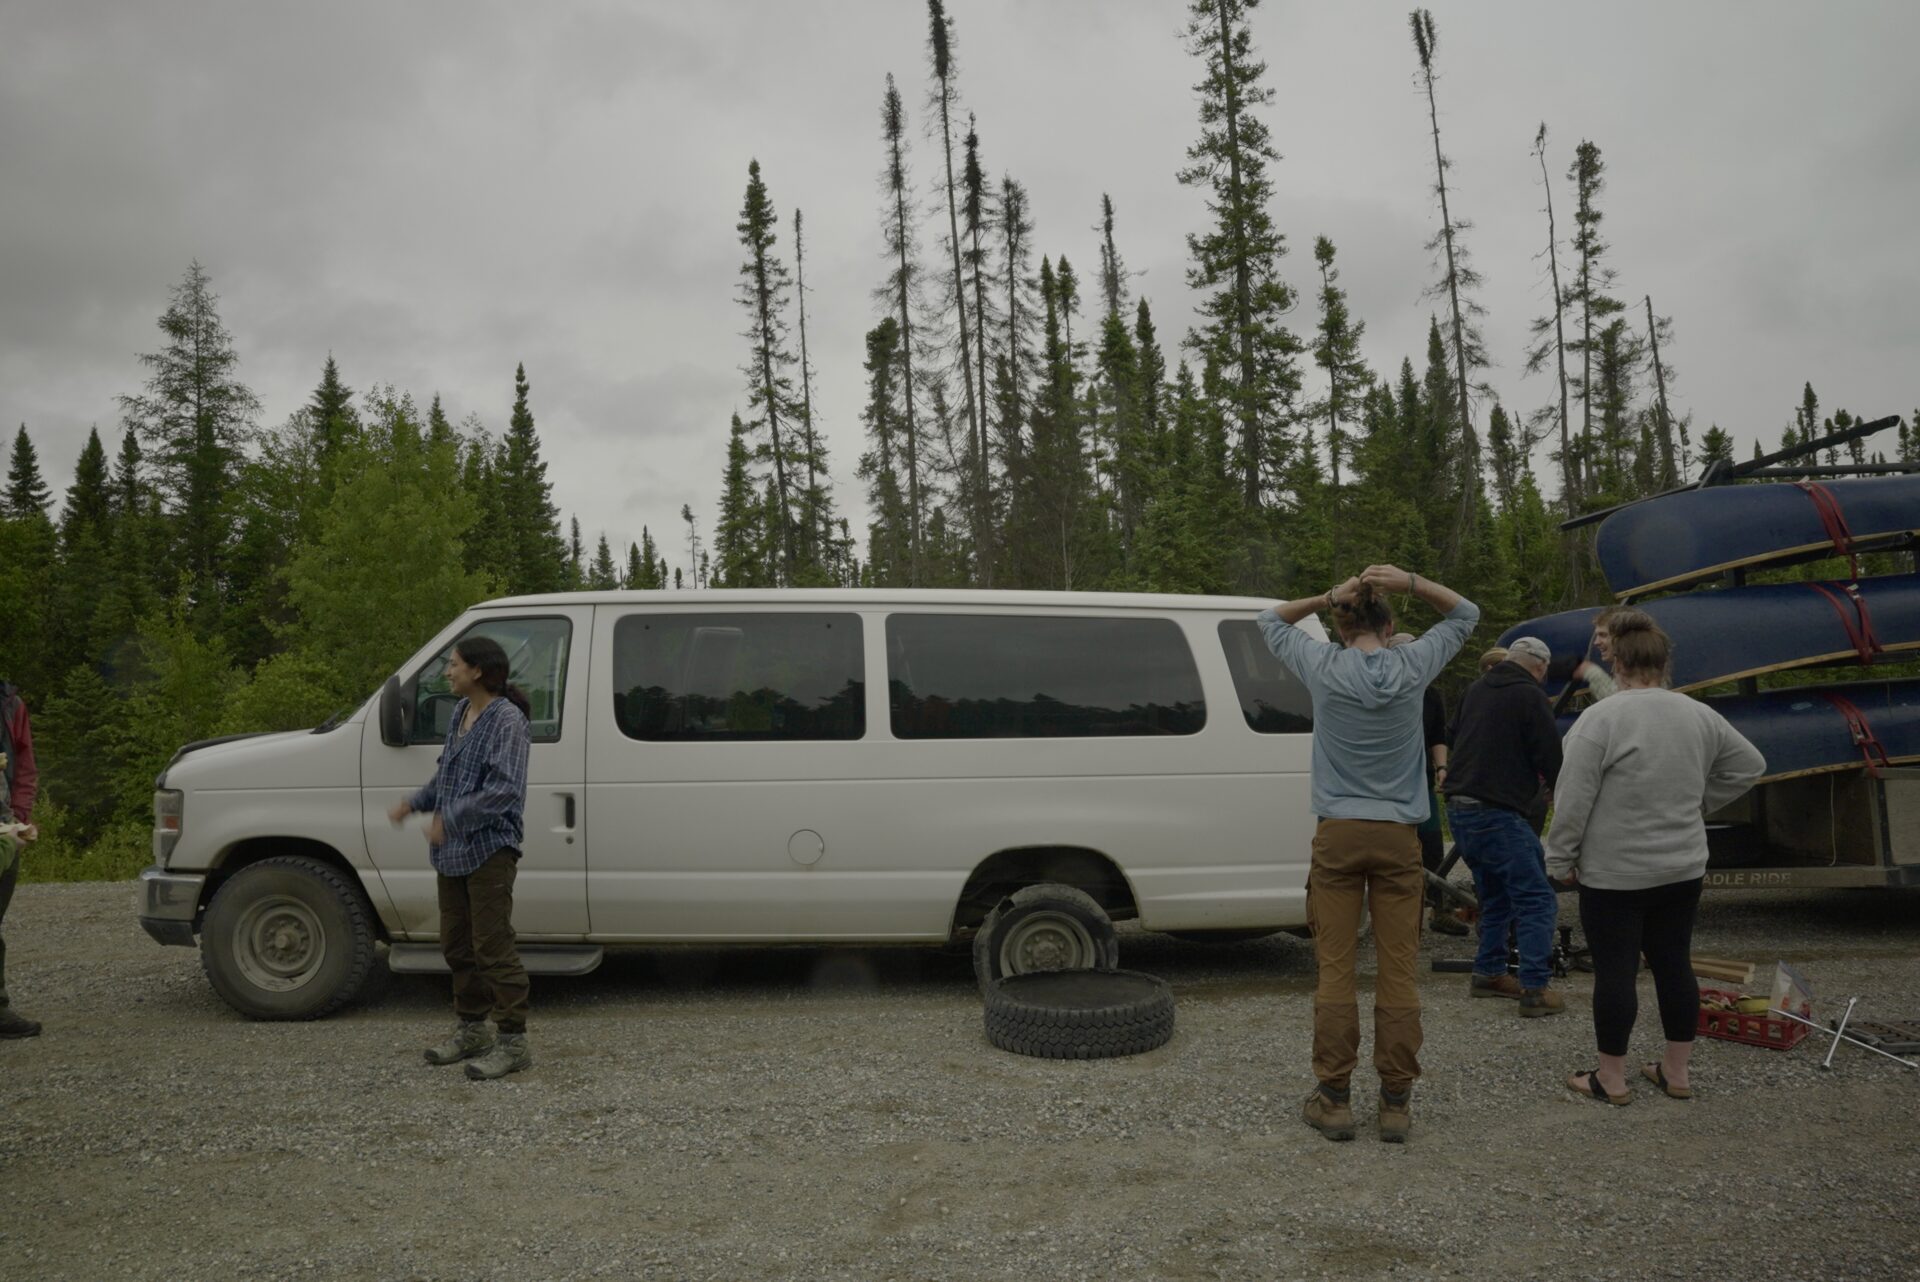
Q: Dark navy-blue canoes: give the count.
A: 3